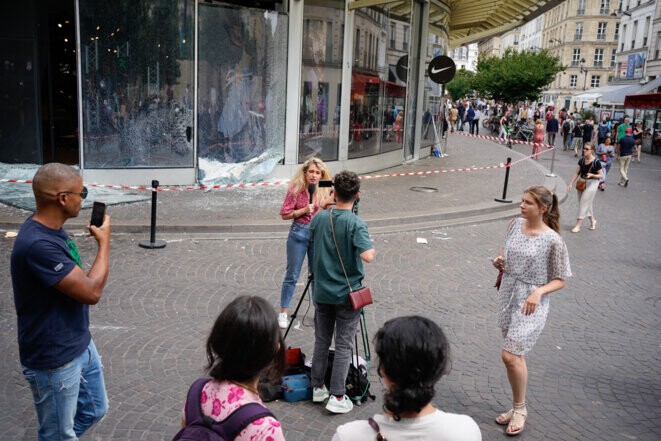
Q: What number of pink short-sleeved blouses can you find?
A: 2